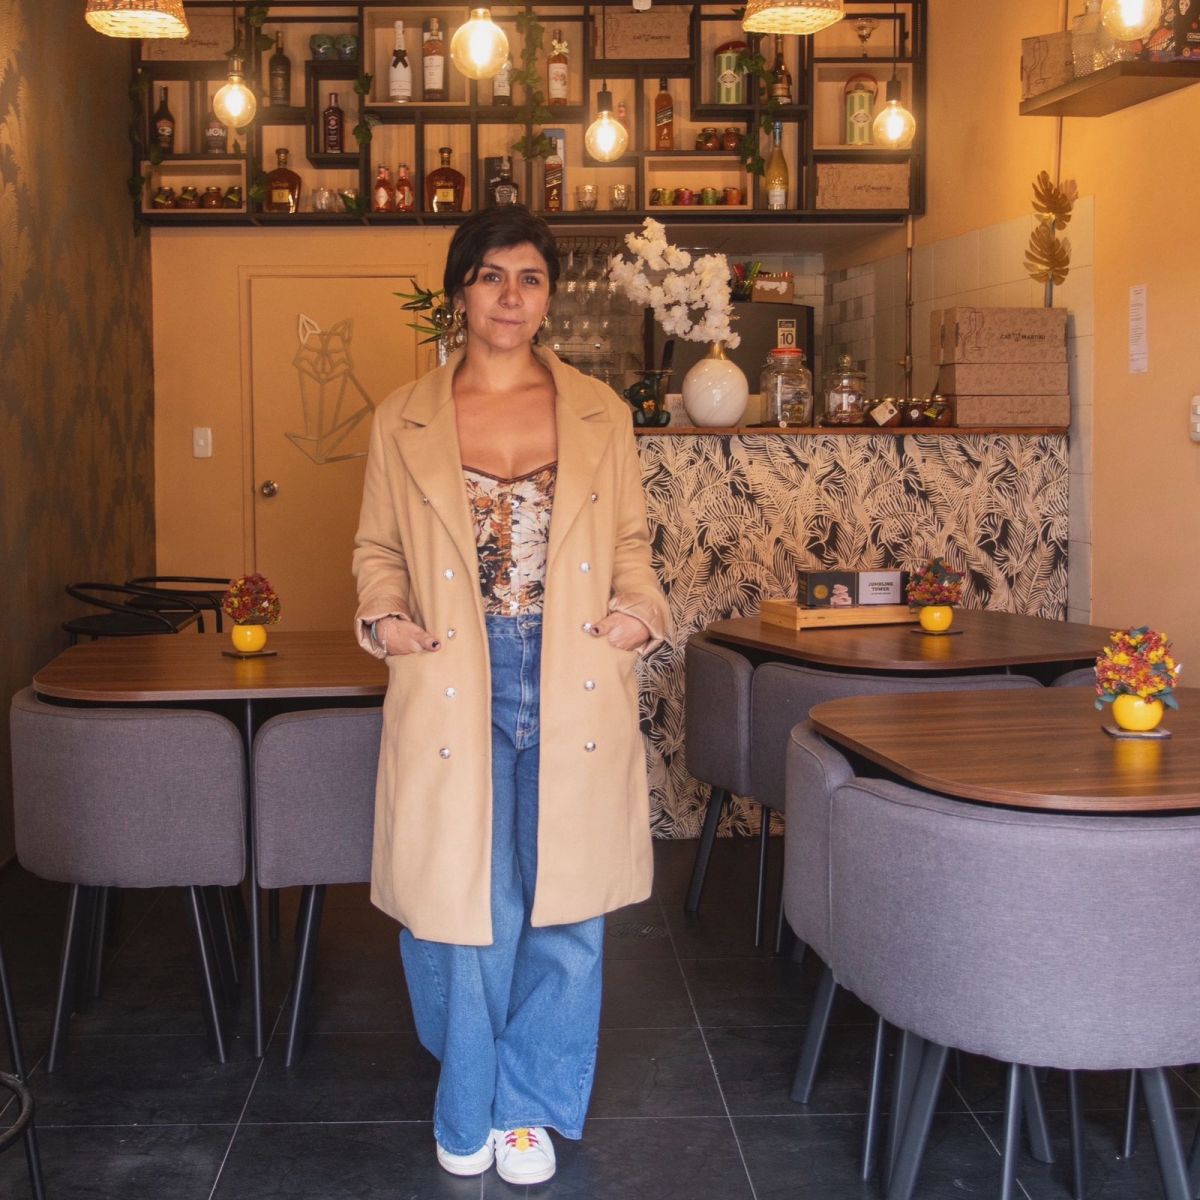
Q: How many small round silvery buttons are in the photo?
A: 10